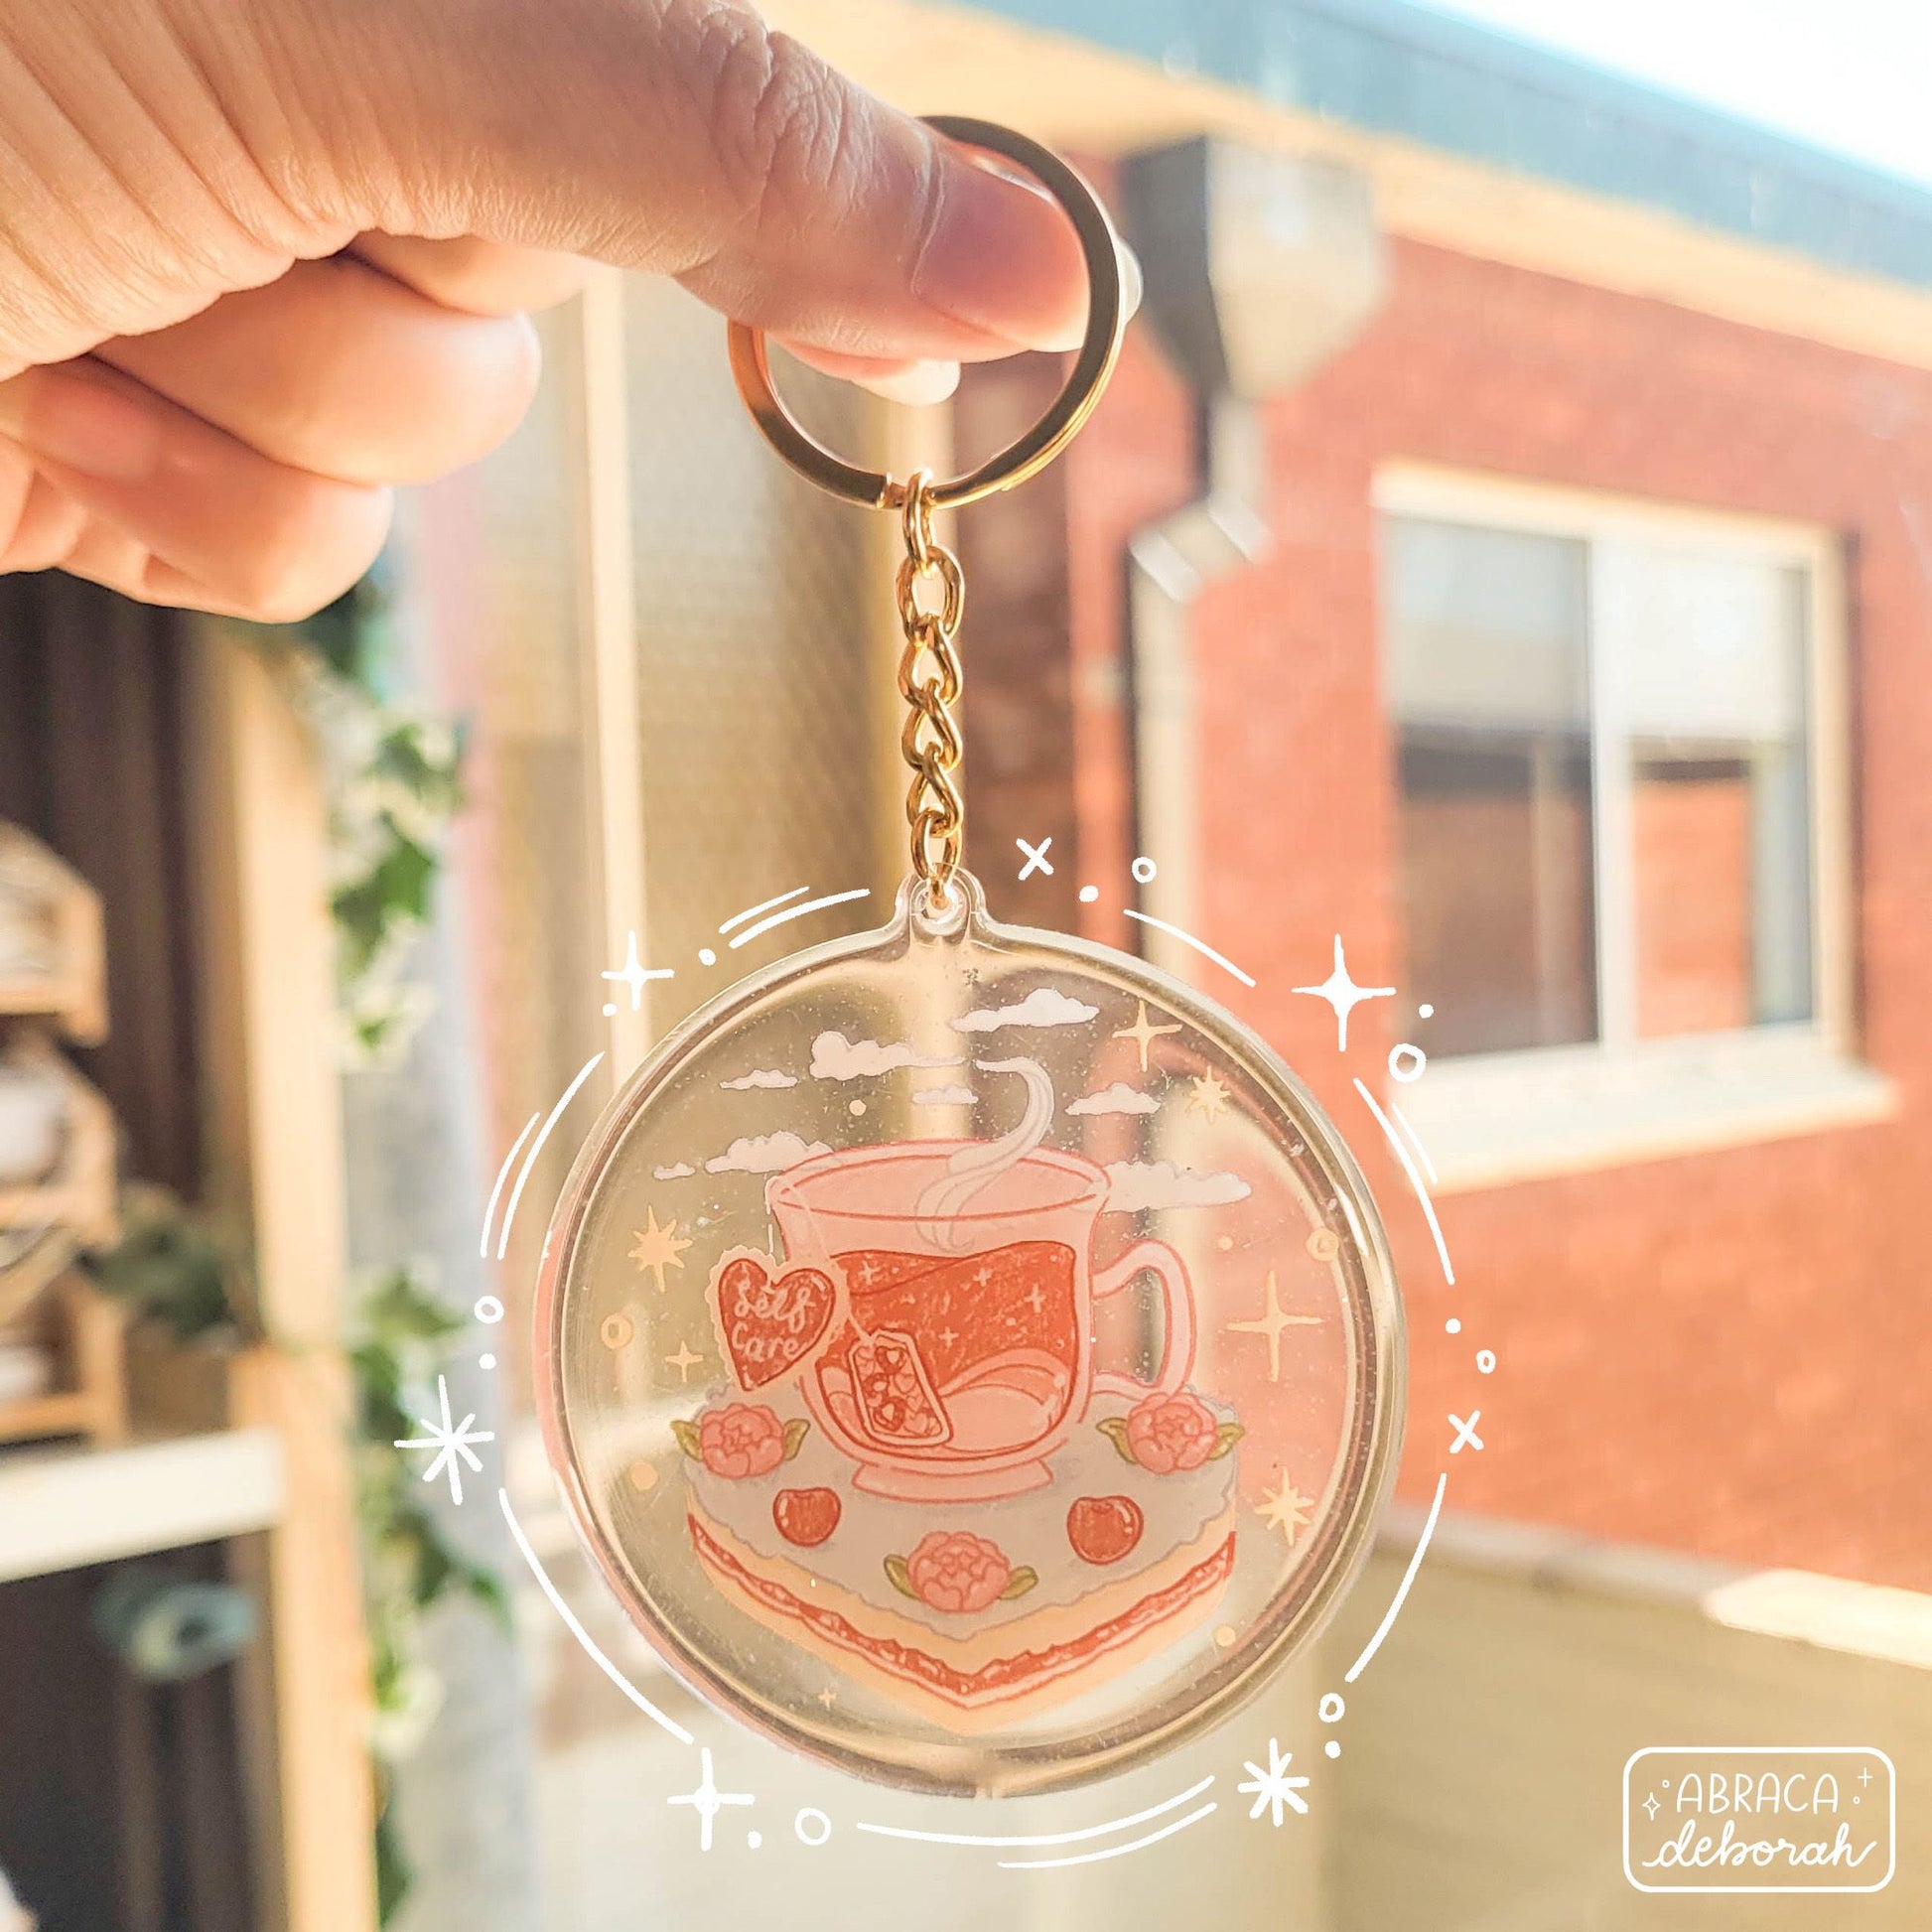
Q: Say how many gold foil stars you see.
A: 7